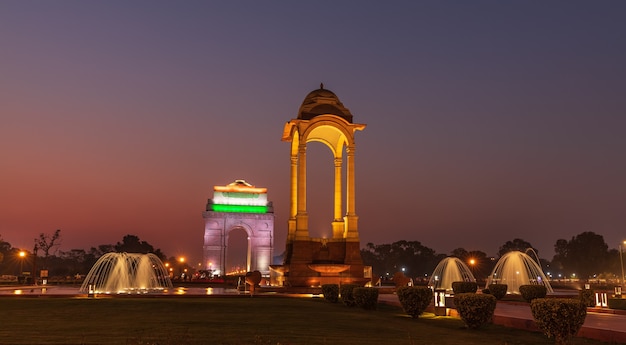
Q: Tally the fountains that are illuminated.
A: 3